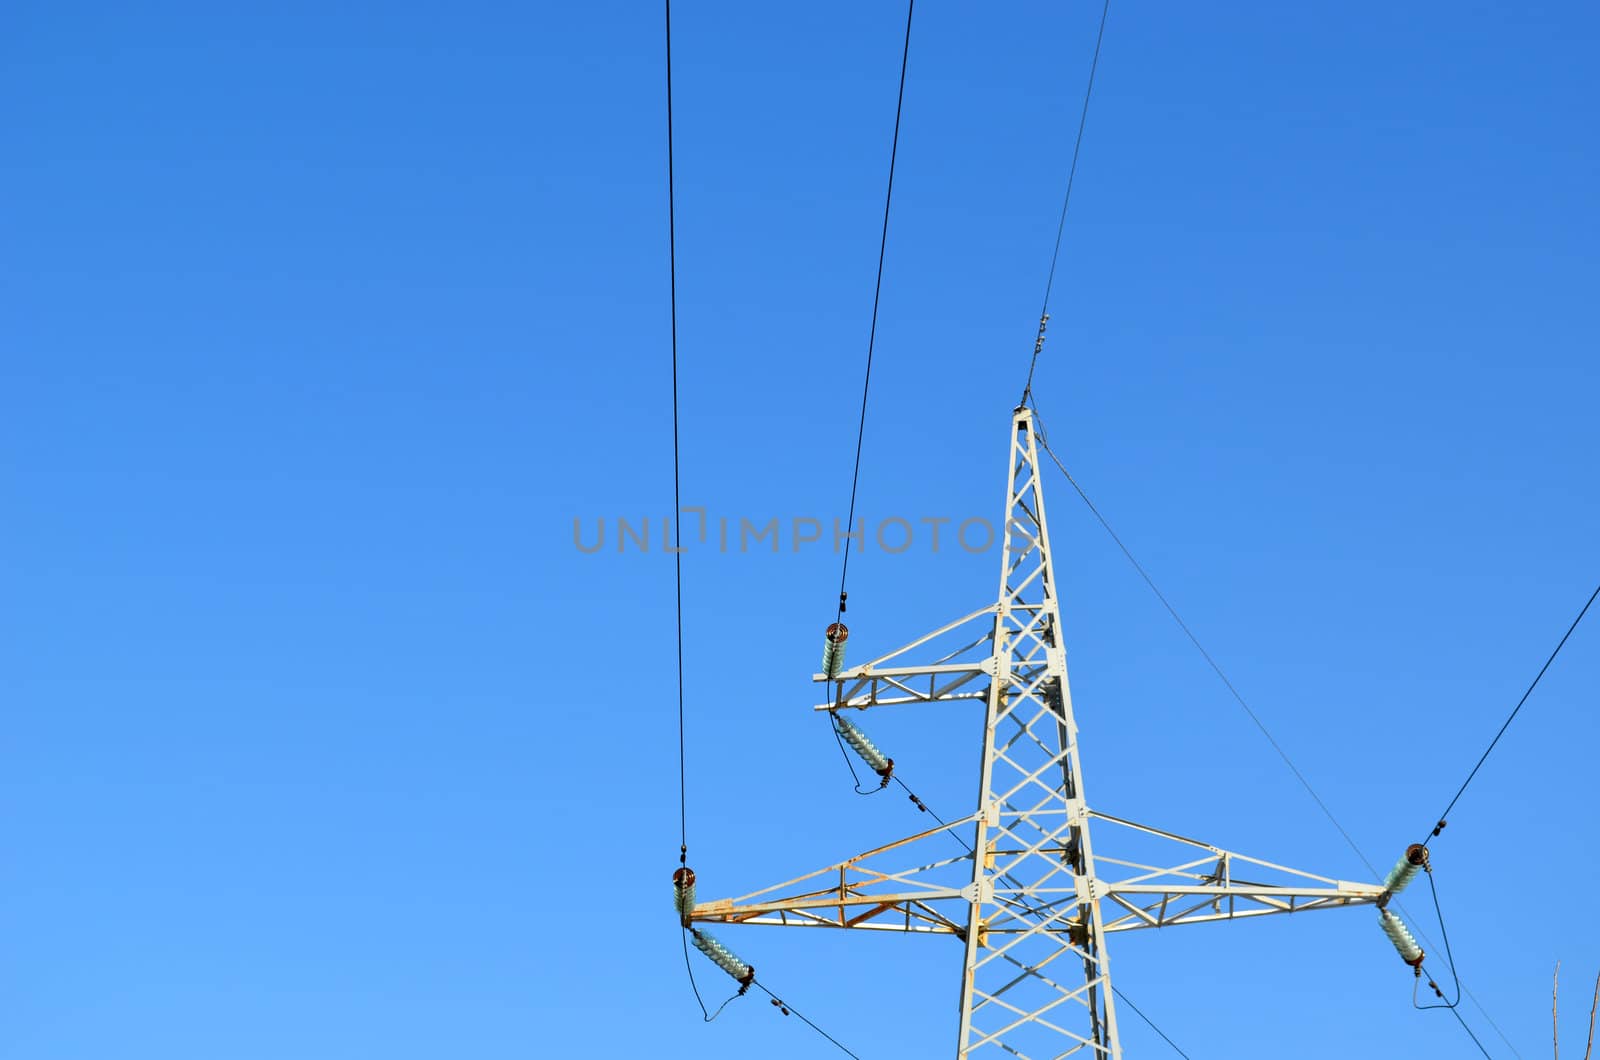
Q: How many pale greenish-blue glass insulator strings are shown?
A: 6